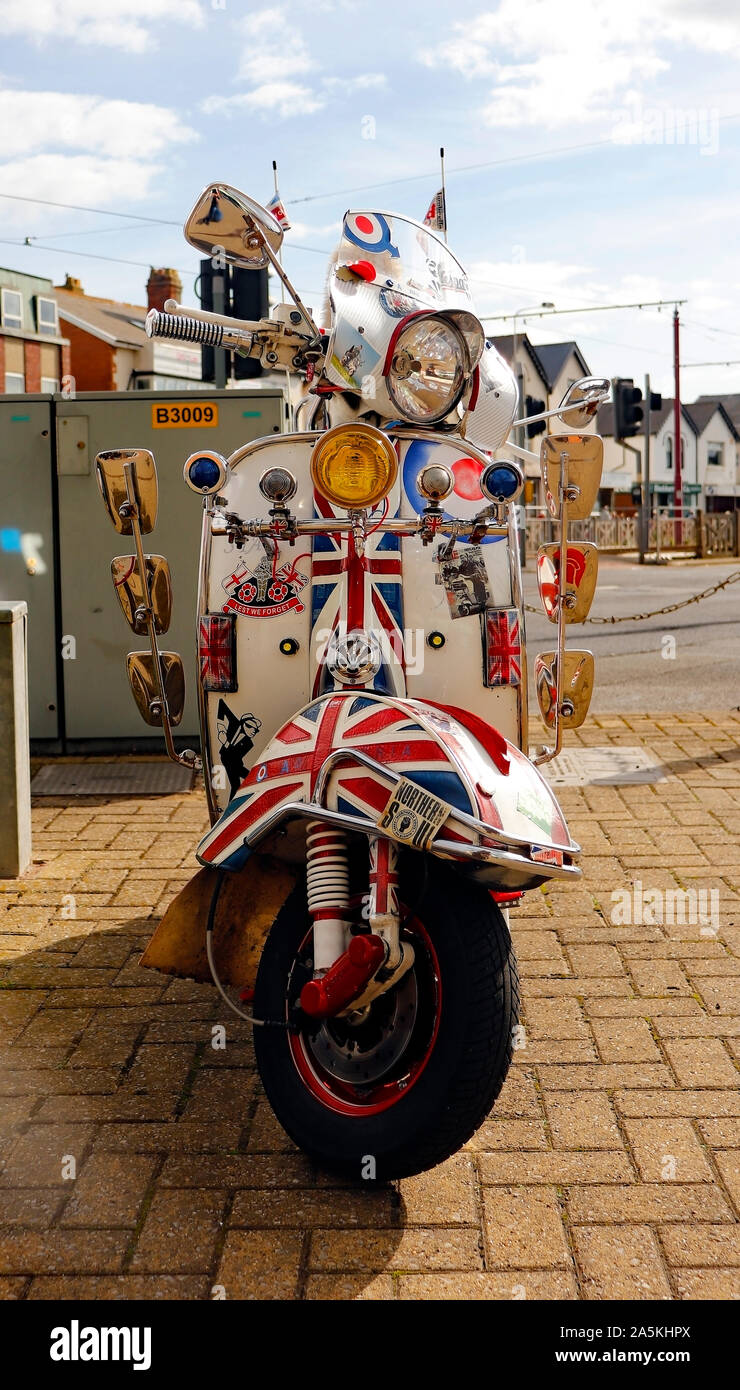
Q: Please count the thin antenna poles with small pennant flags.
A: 2